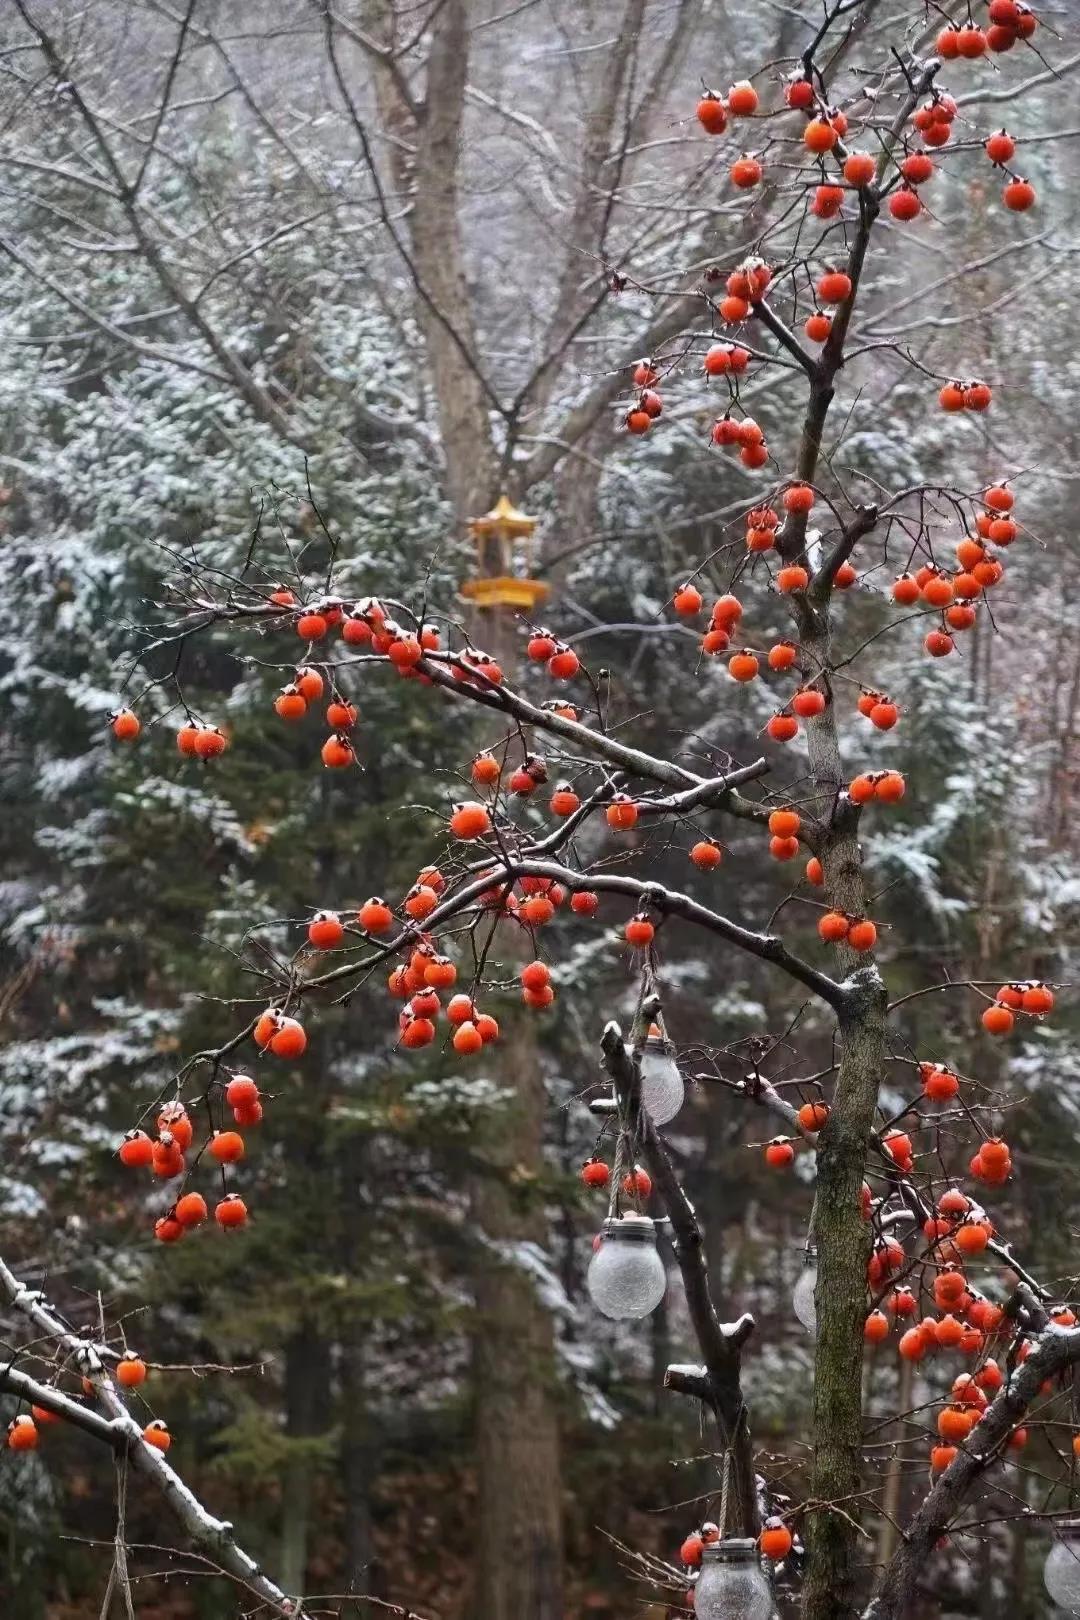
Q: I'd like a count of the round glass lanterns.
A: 5